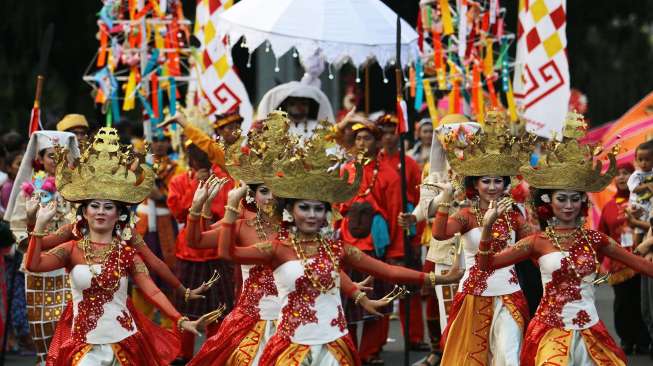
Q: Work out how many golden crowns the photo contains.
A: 5